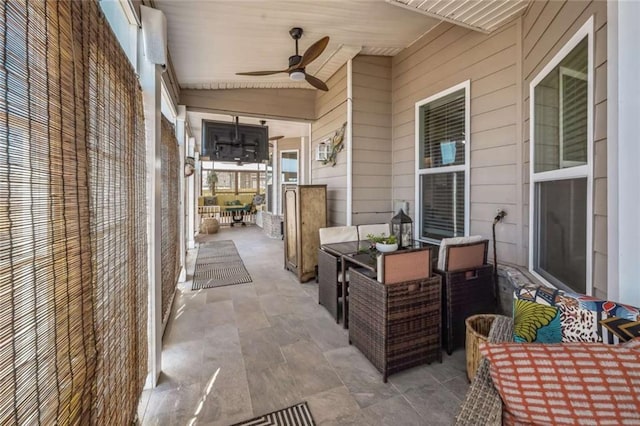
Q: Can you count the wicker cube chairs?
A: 4